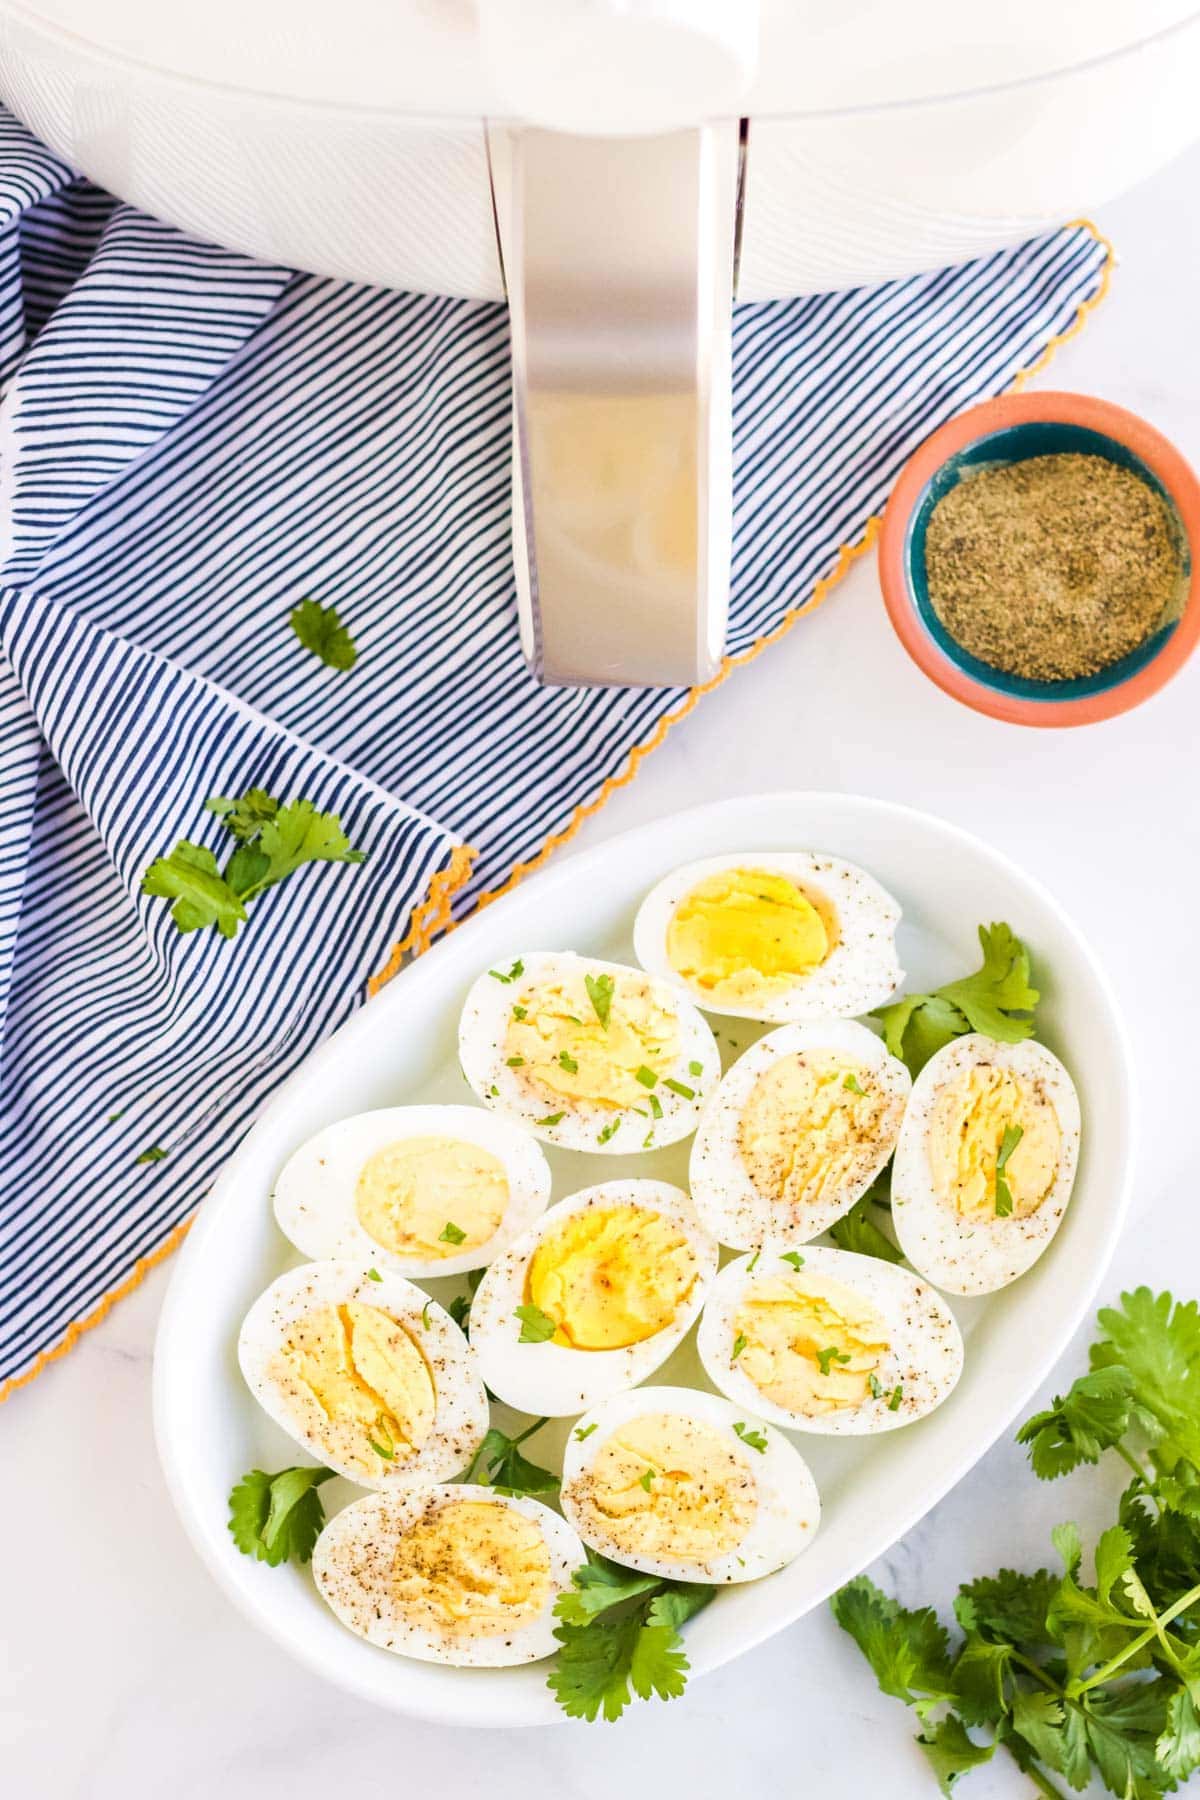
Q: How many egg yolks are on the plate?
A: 10